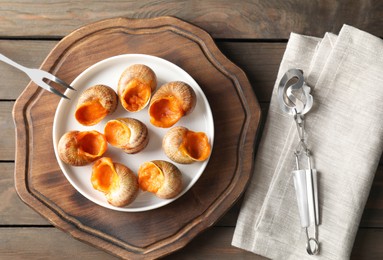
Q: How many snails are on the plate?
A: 8